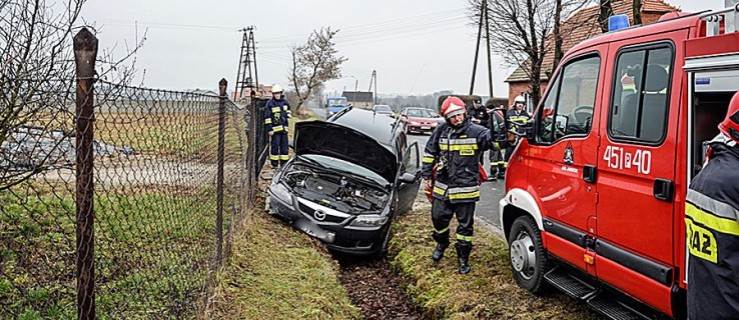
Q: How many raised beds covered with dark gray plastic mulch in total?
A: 0